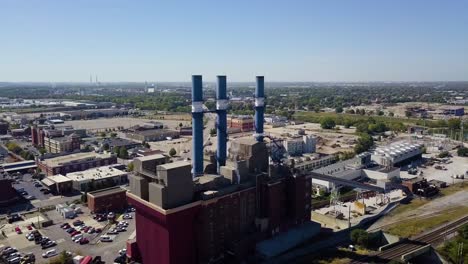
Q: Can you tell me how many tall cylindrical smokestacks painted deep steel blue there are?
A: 3